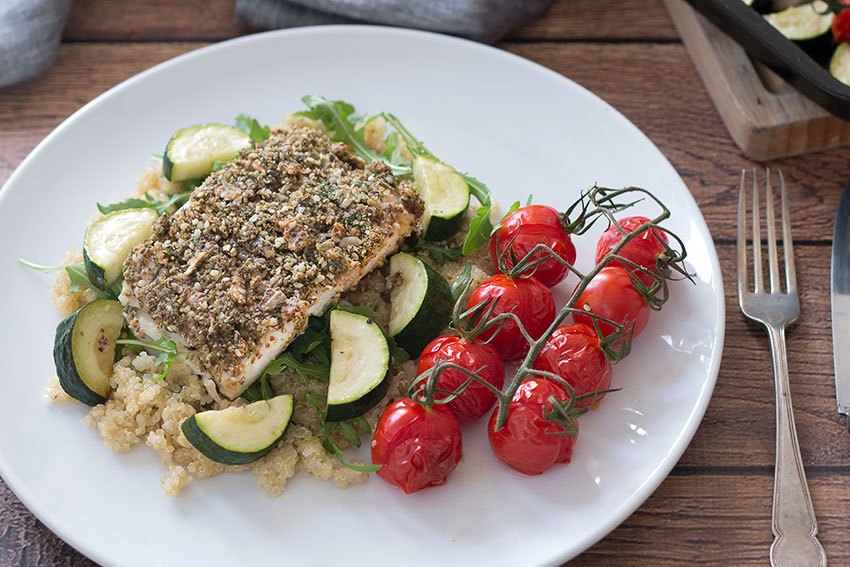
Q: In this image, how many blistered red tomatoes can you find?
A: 8